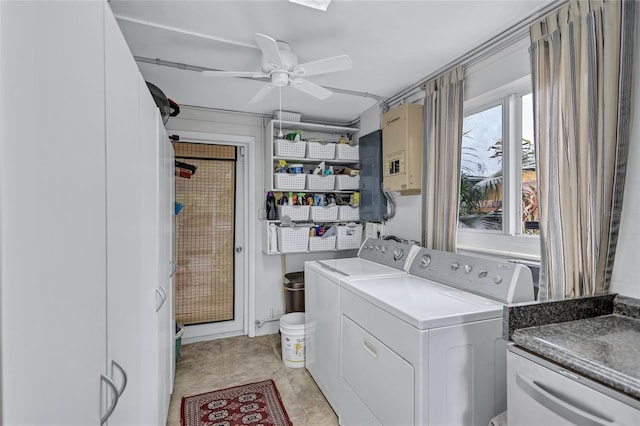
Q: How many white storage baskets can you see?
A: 13